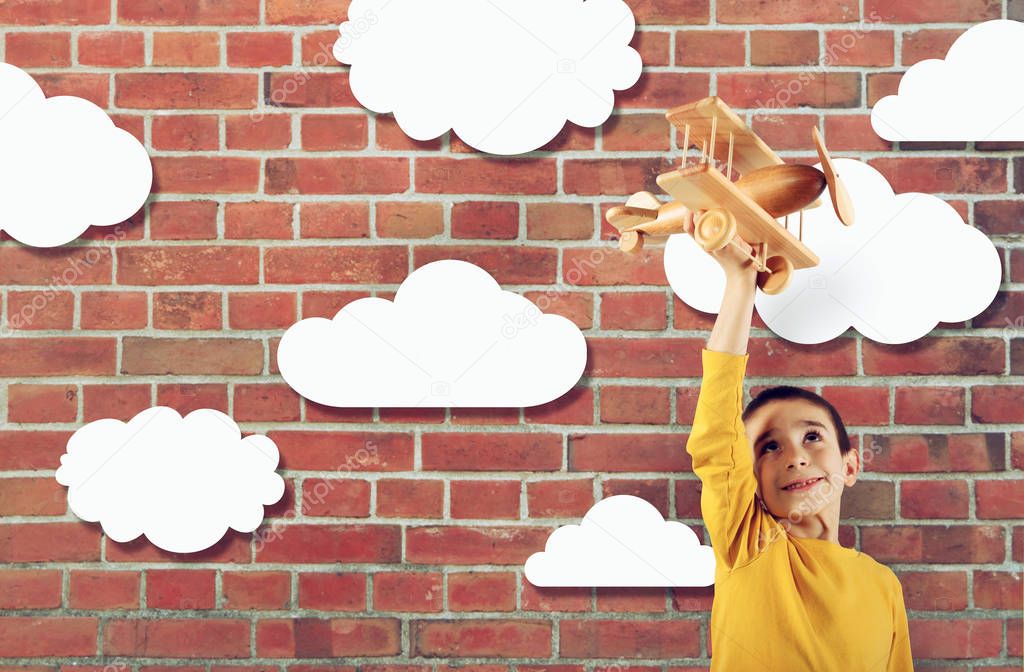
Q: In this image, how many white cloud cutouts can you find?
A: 7